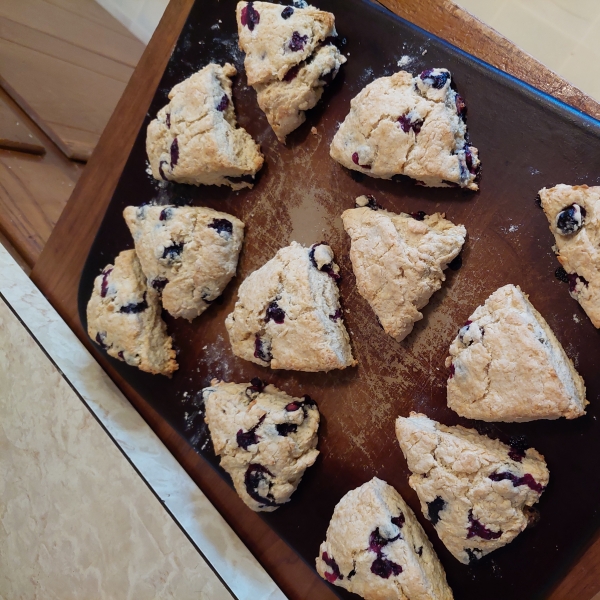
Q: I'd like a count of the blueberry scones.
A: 12